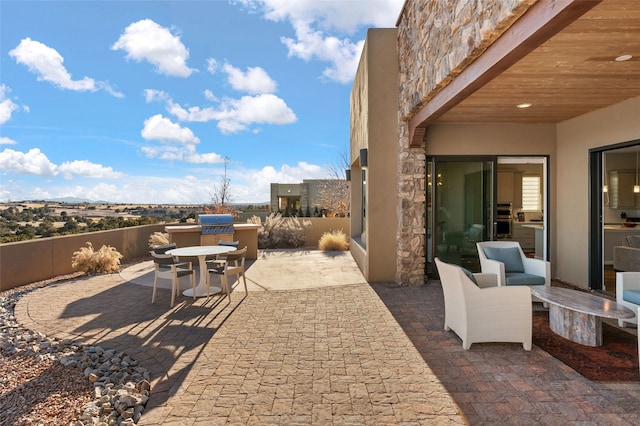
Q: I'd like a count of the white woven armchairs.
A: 3